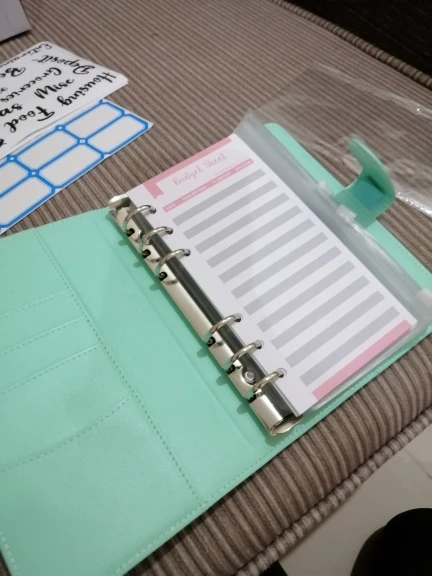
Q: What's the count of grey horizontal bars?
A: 11